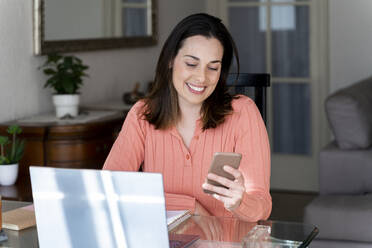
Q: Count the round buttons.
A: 2